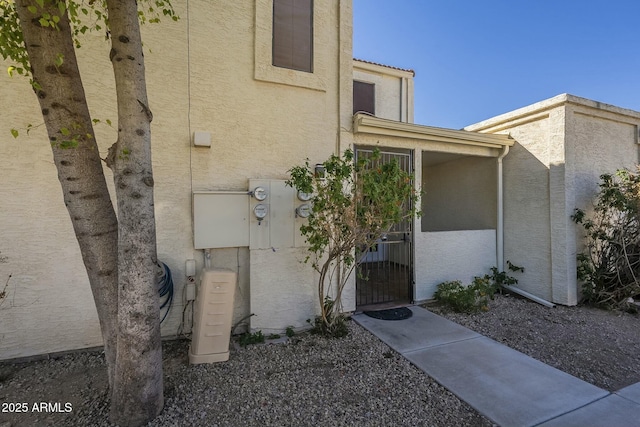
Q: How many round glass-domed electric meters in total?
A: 4